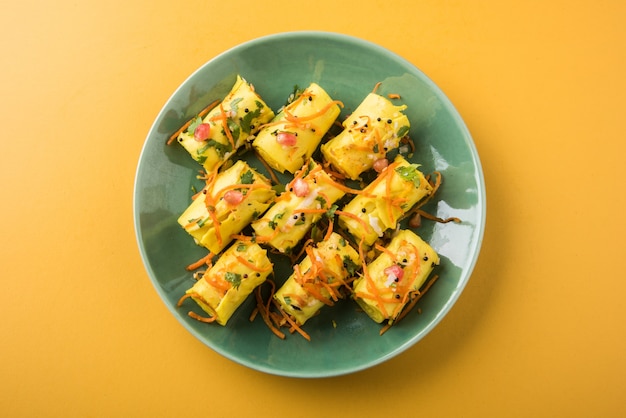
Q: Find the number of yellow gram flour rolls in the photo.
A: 9